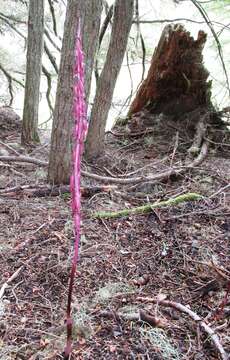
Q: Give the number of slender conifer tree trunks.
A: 3